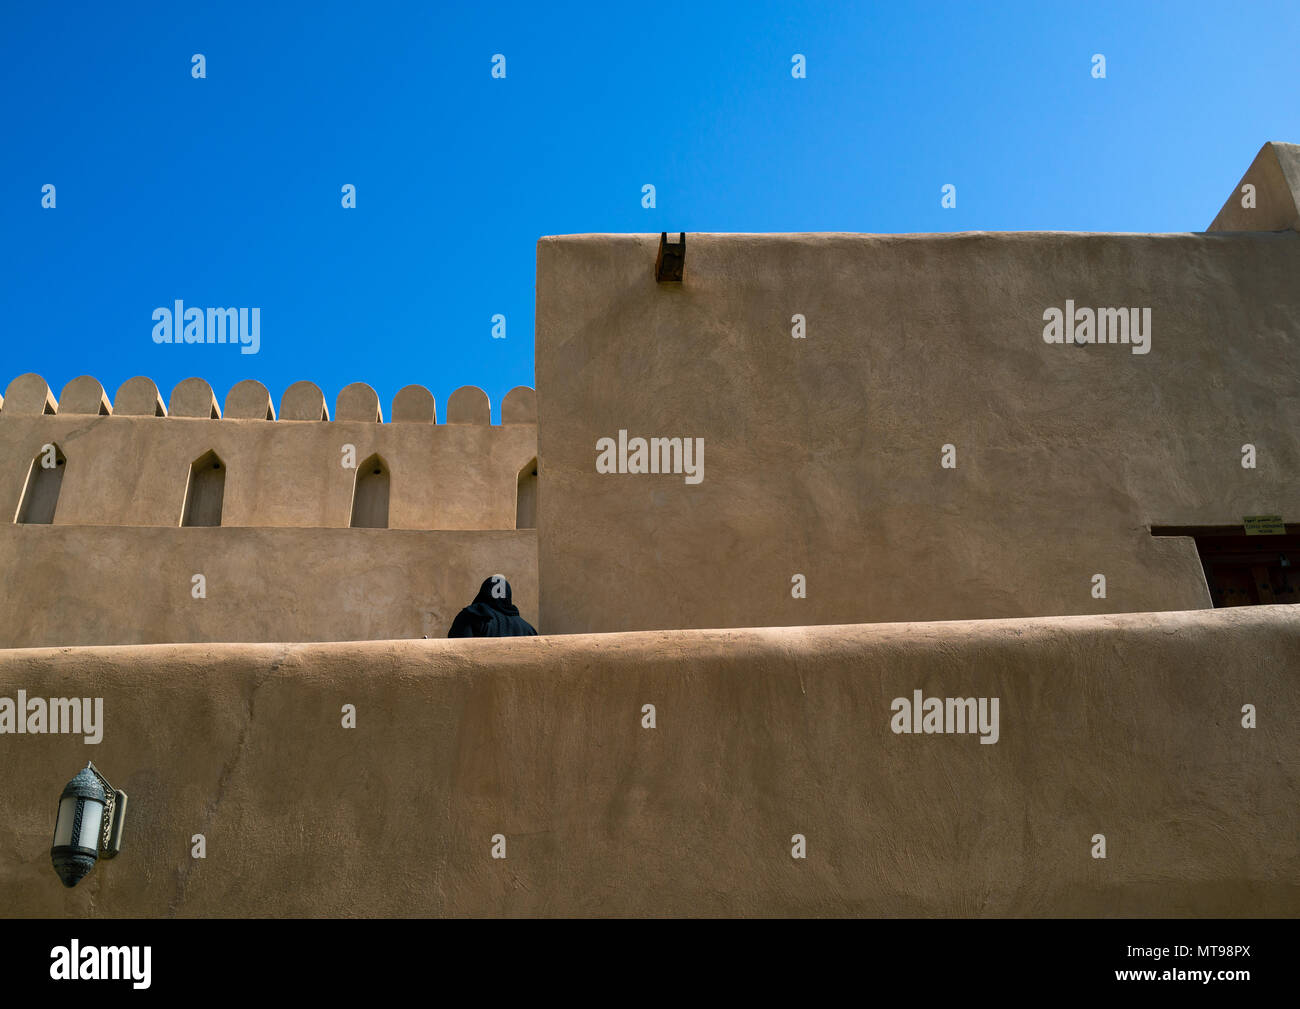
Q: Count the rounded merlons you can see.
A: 10